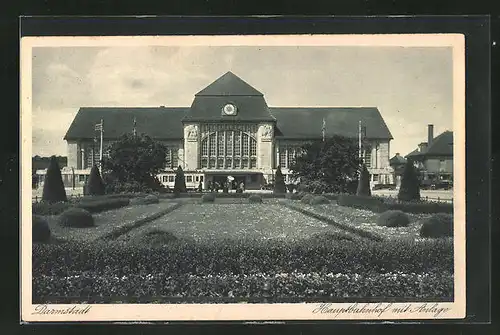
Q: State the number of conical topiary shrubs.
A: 6